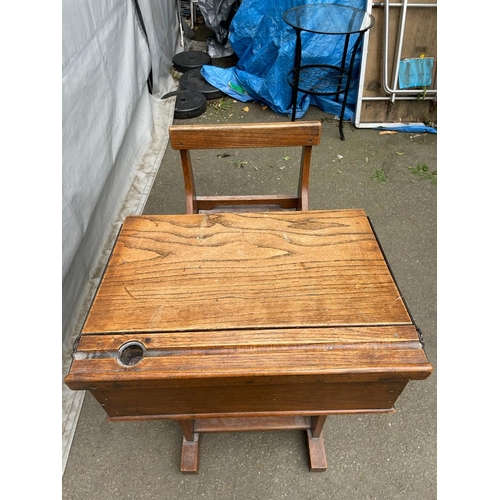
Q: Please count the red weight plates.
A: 0